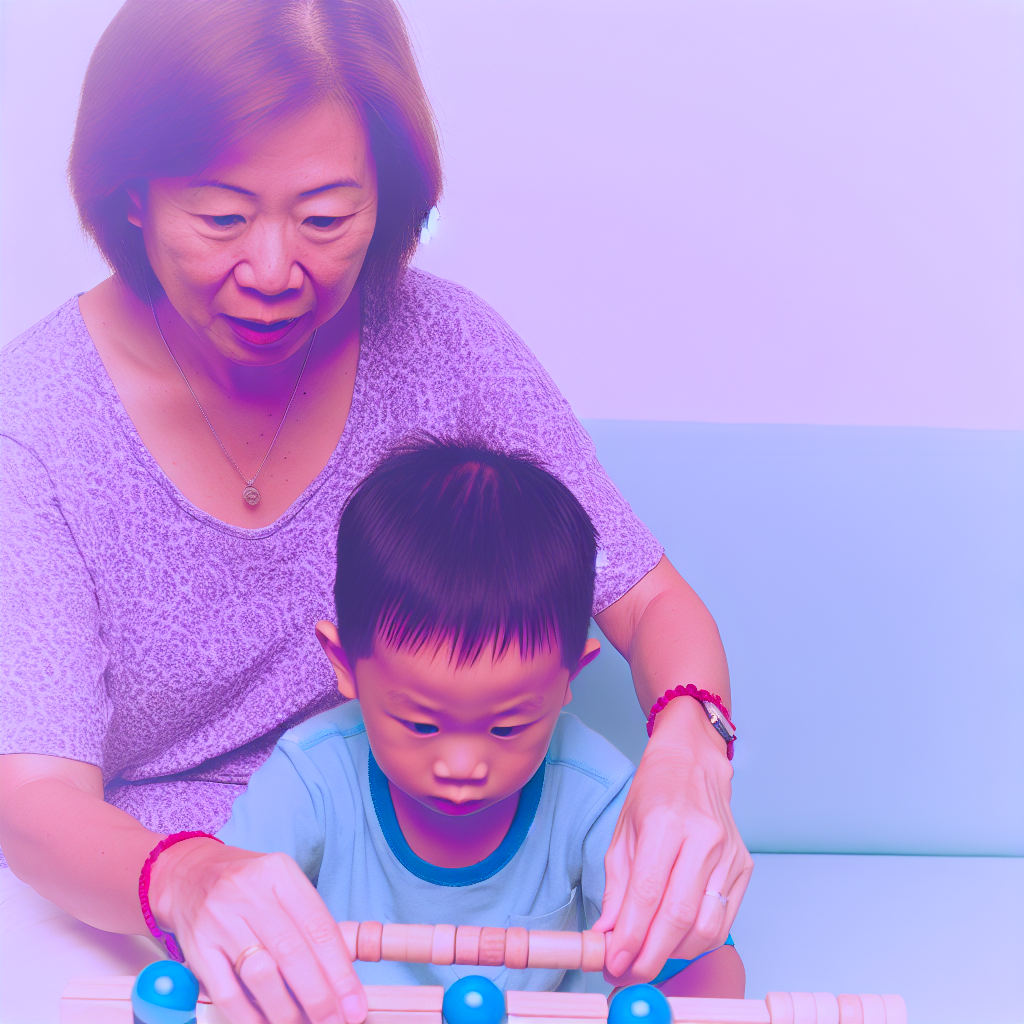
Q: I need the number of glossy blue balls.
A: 3